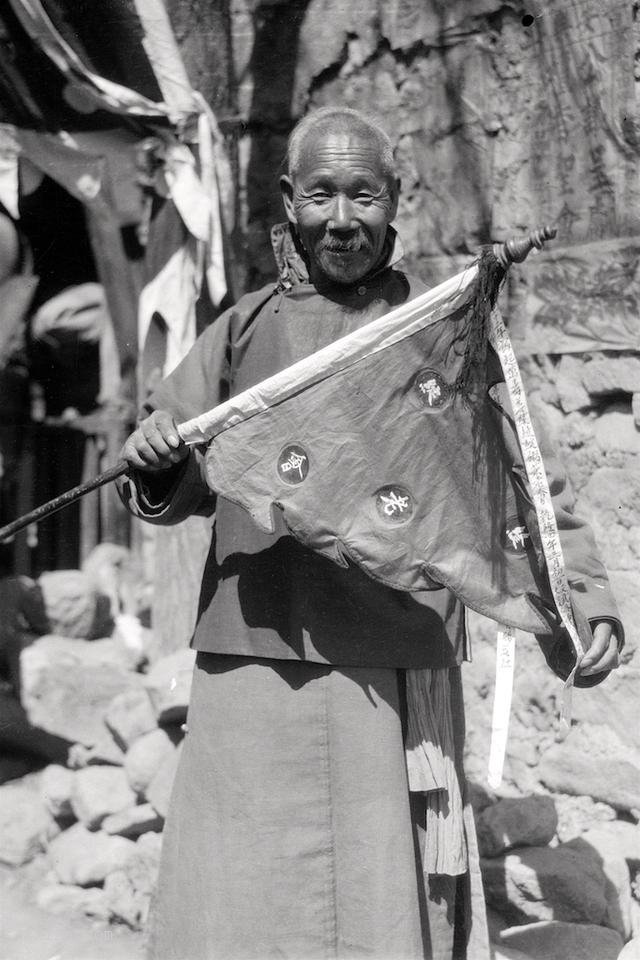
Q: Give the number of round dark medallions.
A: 4